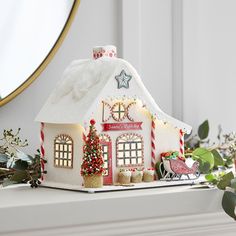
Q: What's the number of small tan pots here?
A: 3